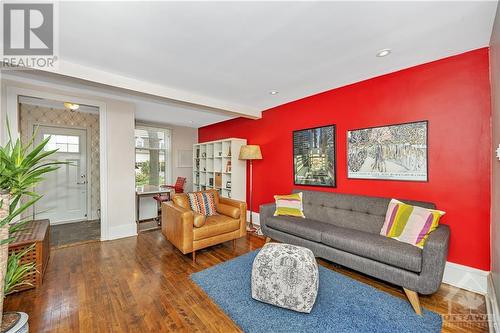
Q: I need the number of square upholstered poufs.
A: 1